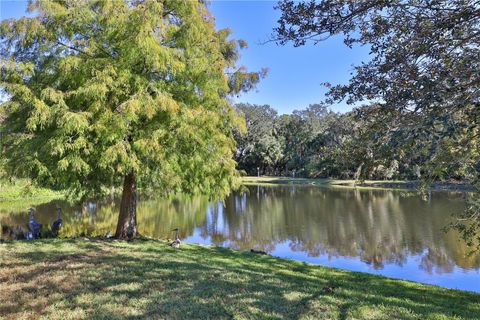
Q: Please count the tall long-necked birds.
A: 3